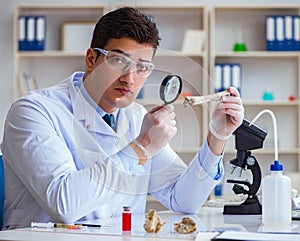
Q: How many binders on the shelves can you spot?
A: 10